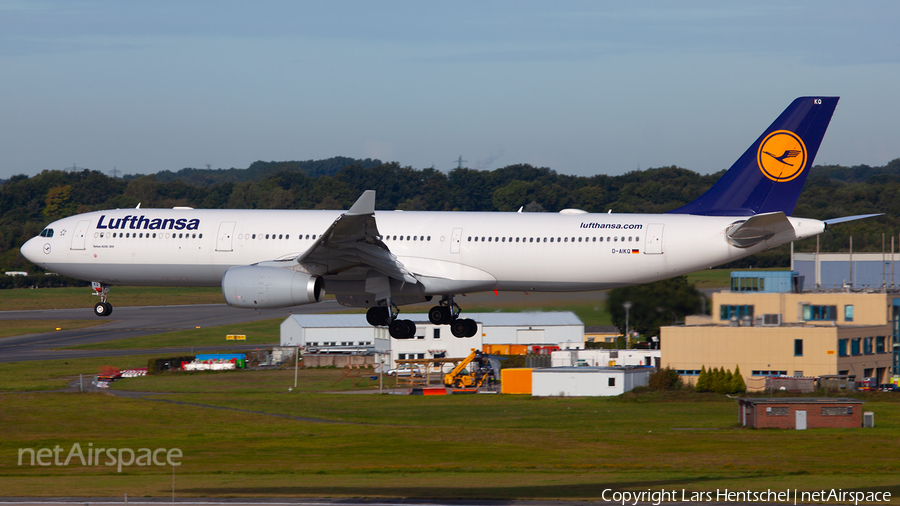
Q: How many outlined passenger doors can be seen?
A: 4